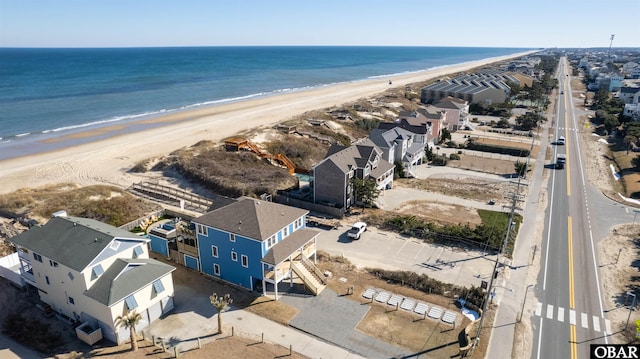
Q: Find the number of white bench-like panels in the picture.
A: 7